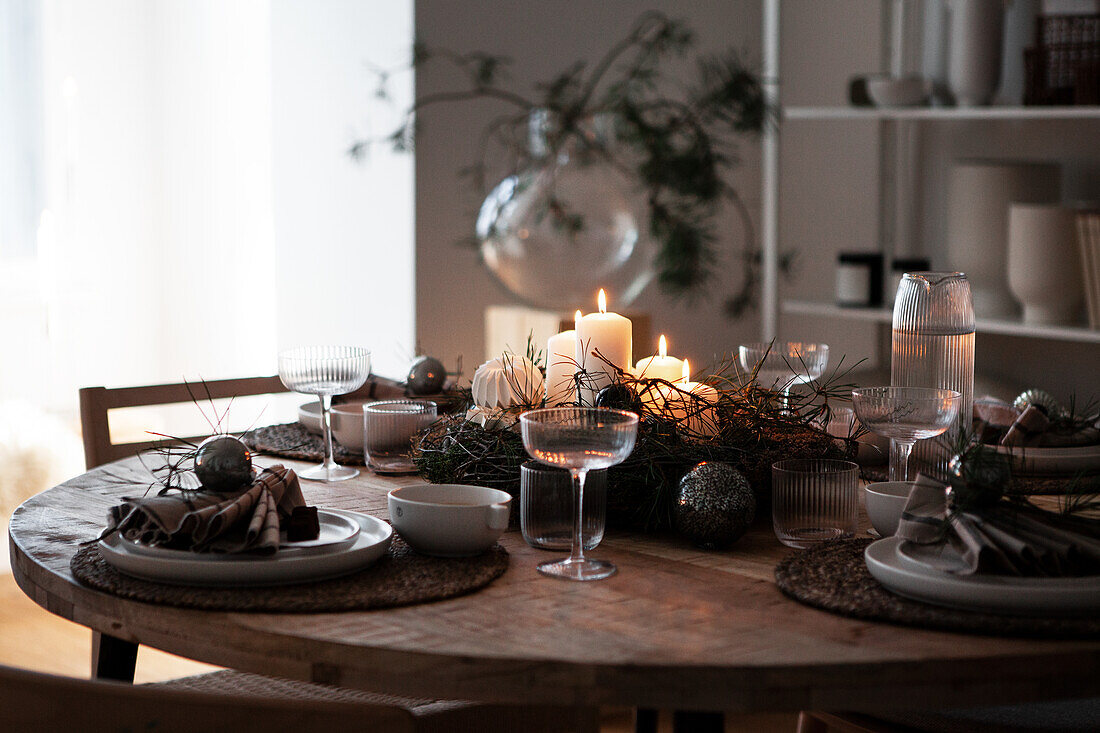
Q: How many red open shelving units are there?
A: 0